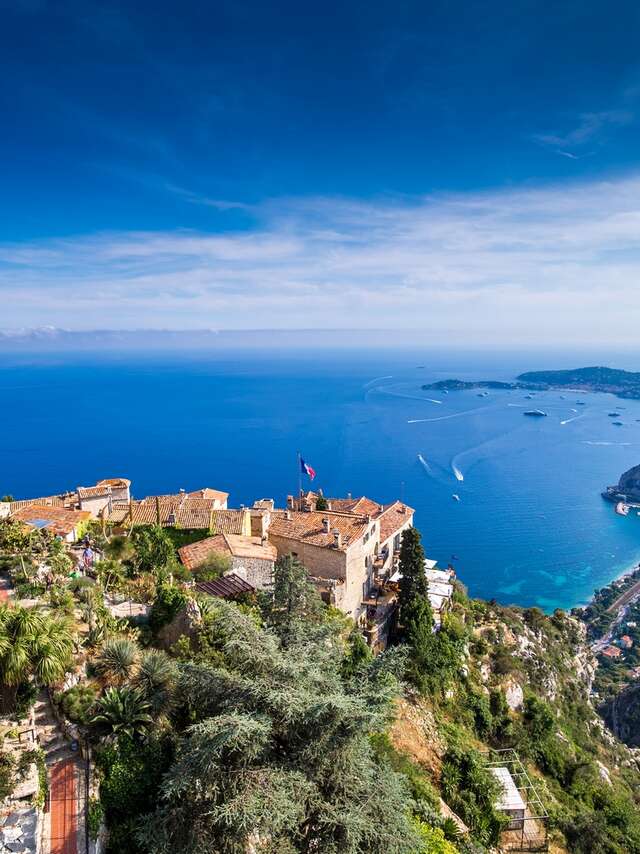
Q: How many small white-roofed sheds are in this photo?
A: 1